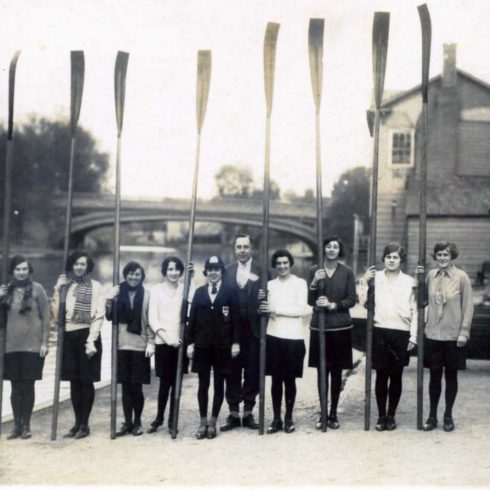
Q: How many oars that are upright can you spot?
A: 8